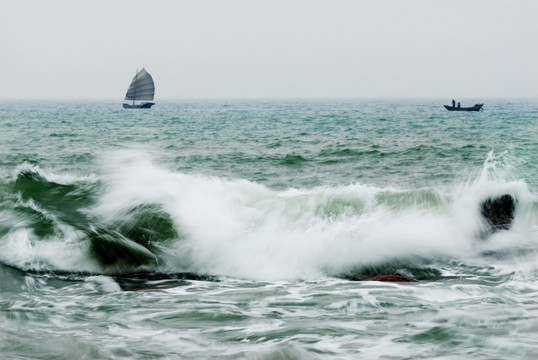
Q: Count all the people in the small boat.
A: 2